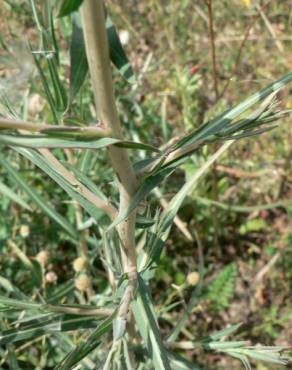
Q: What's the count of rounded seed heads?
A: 6